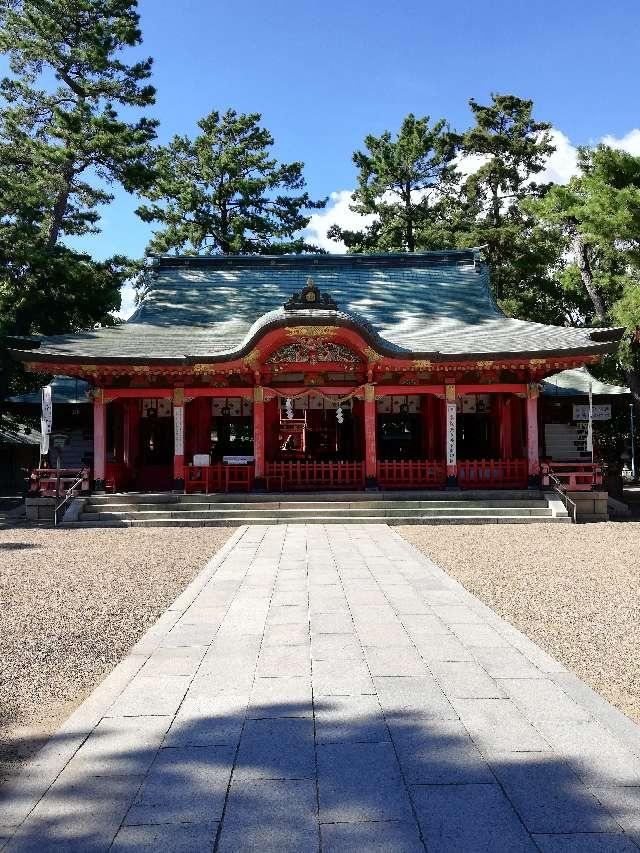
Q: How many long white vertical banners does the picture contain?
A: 4